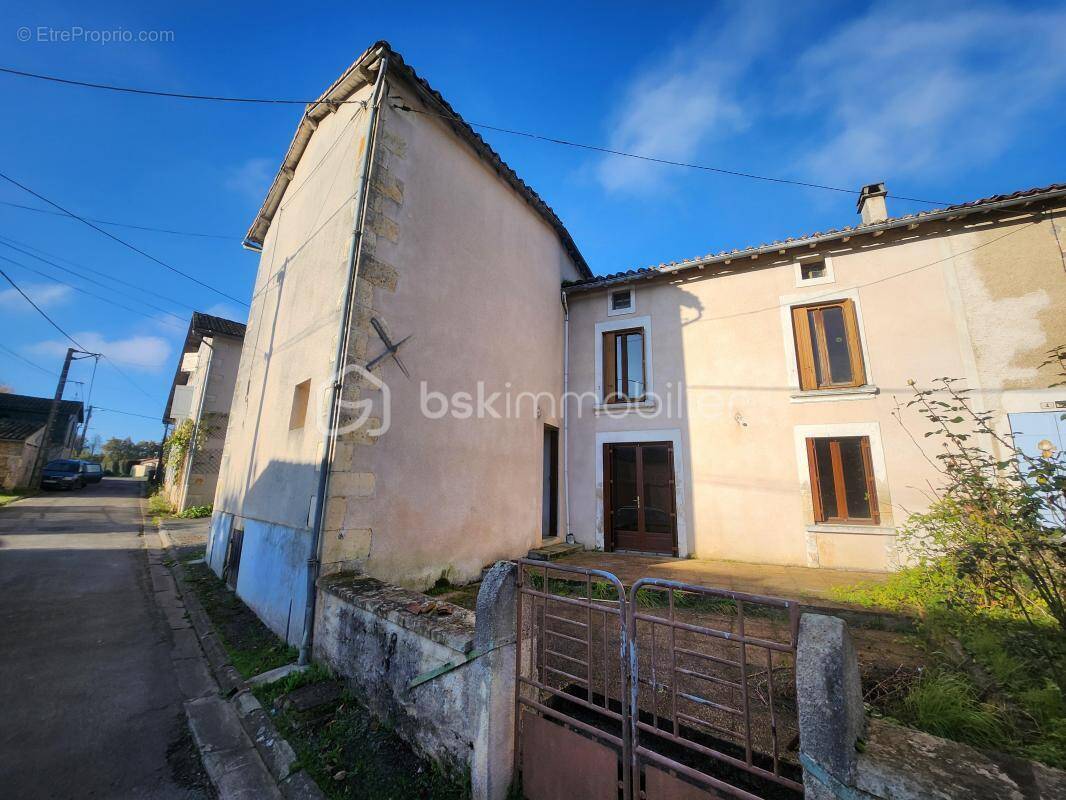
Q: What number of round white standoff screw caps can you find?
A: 0